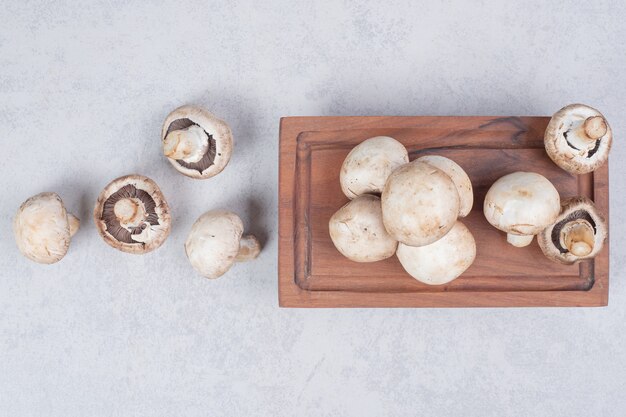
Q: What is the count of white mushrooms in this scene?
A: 12